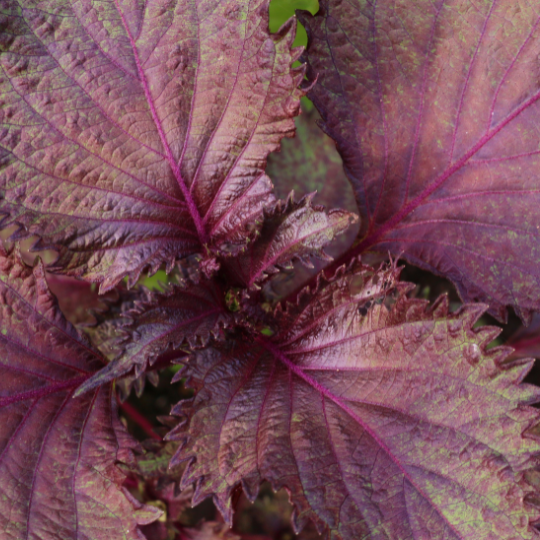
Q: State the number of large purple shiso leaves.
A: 4